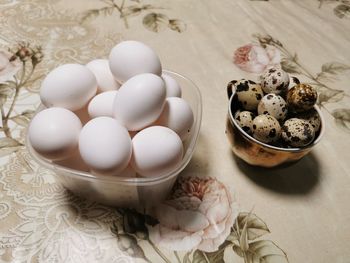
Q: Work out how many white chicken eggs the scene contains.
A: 10